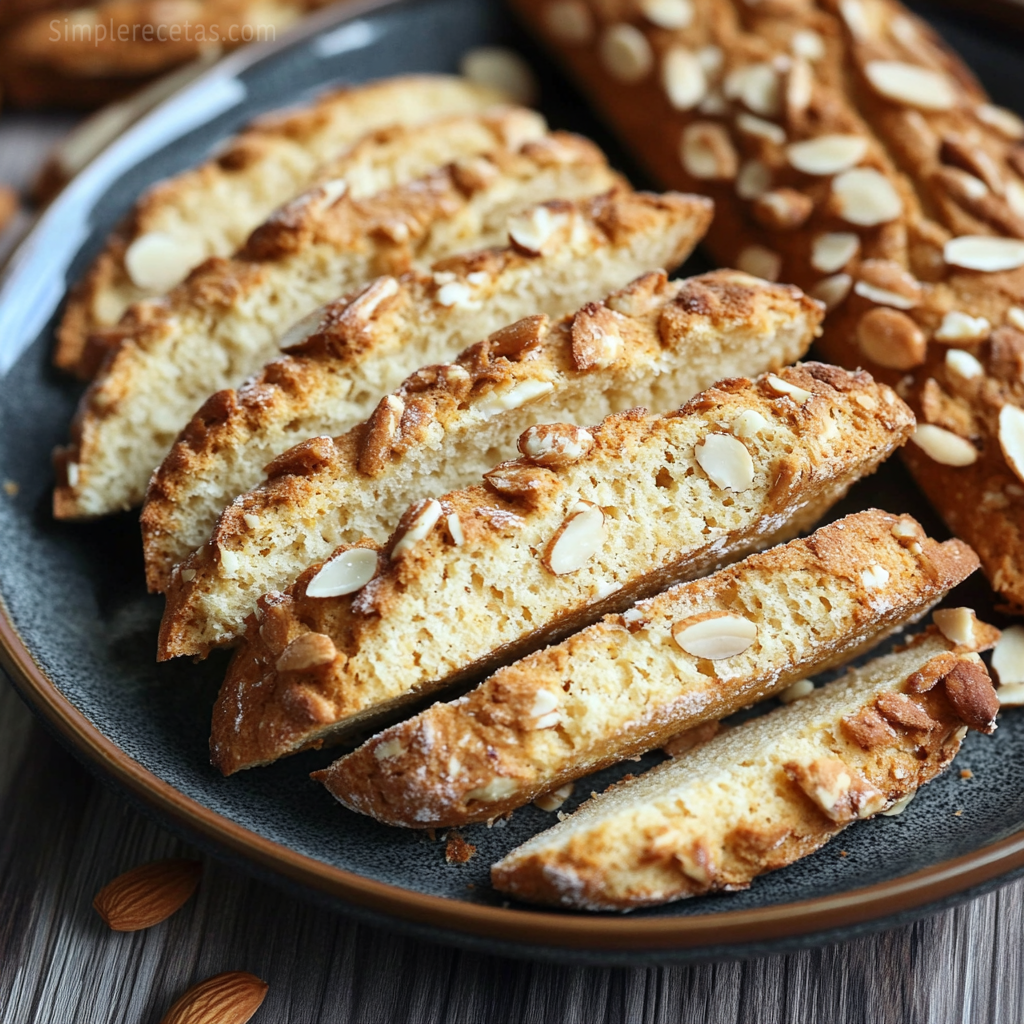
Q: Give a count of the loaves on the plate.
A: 1